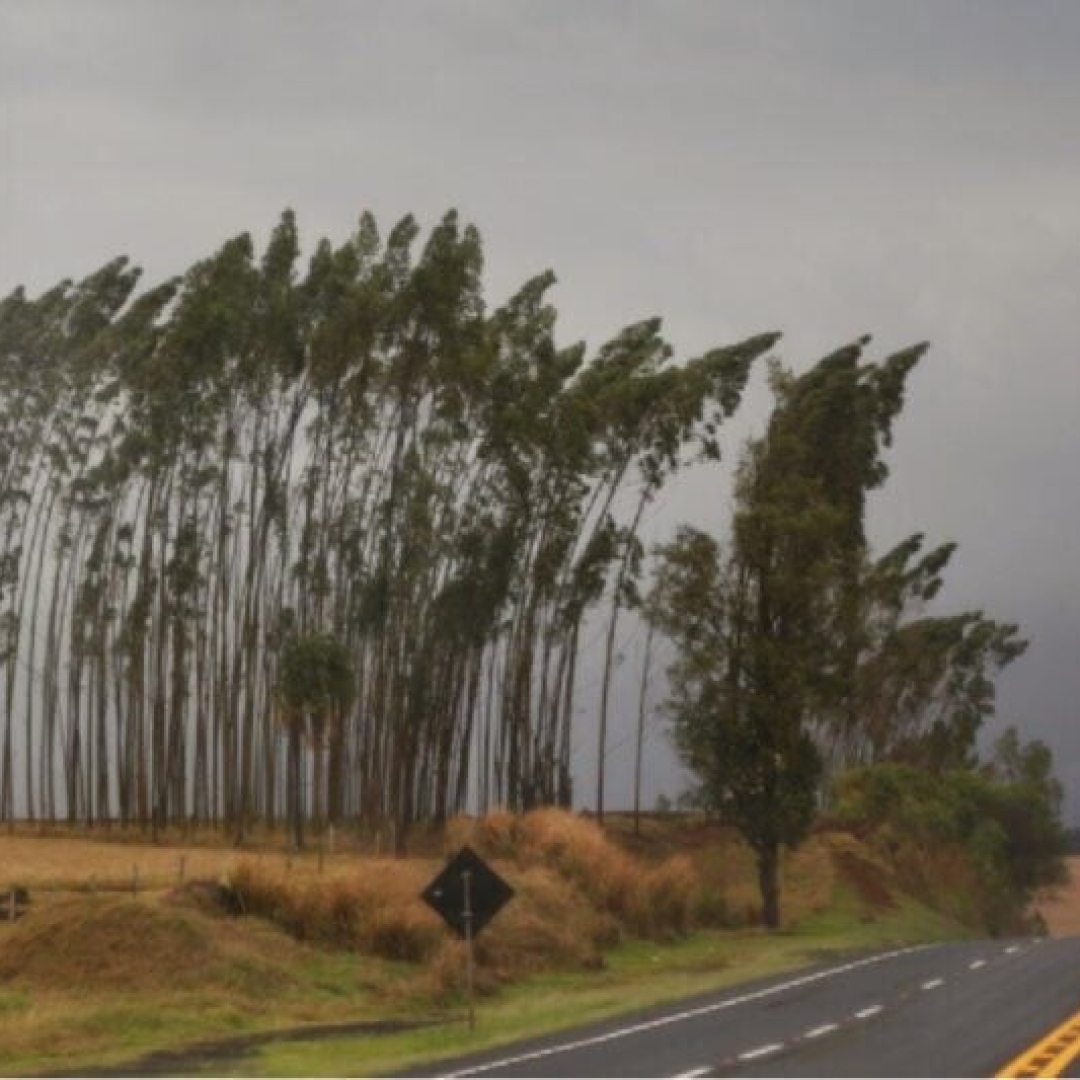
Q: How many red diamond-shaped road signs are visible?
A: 0